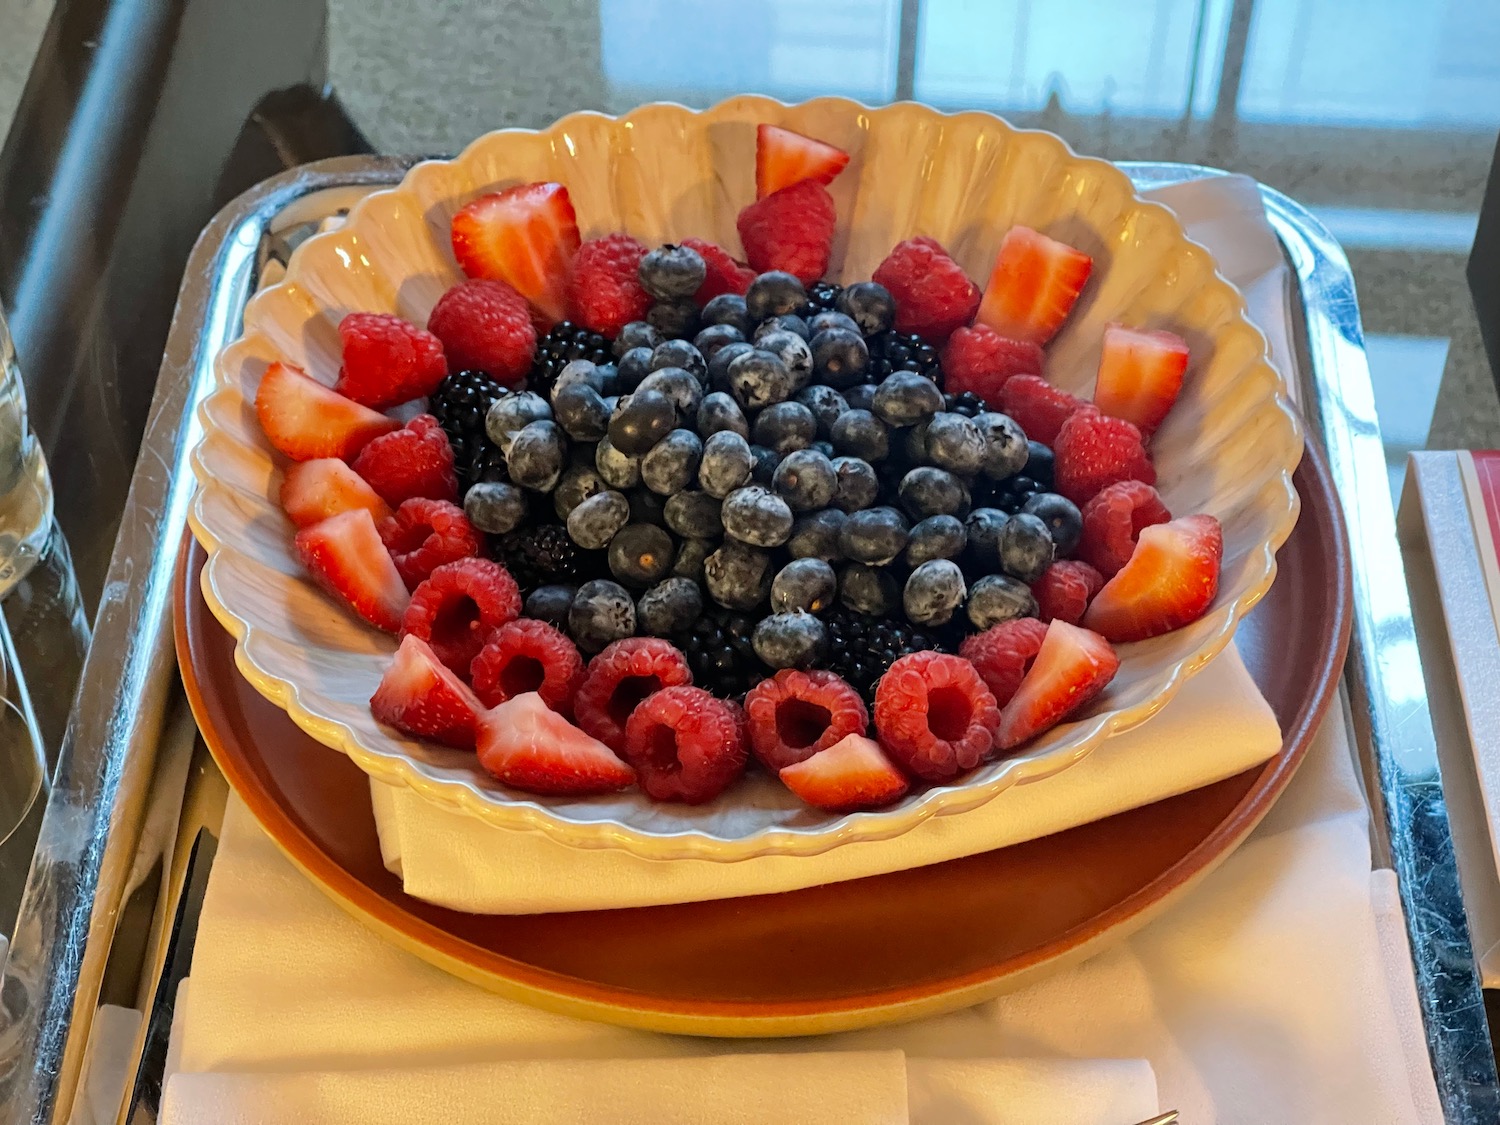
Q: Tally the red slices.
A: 12